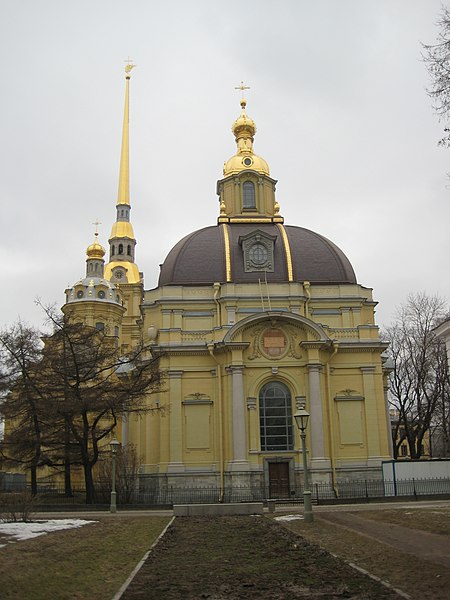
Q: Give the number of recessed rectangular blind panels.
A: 2